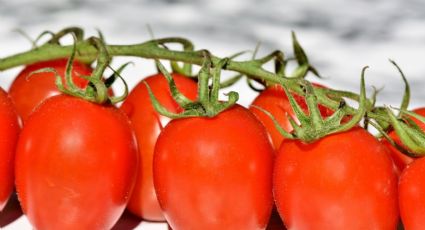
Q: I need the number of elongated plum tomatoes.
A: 9